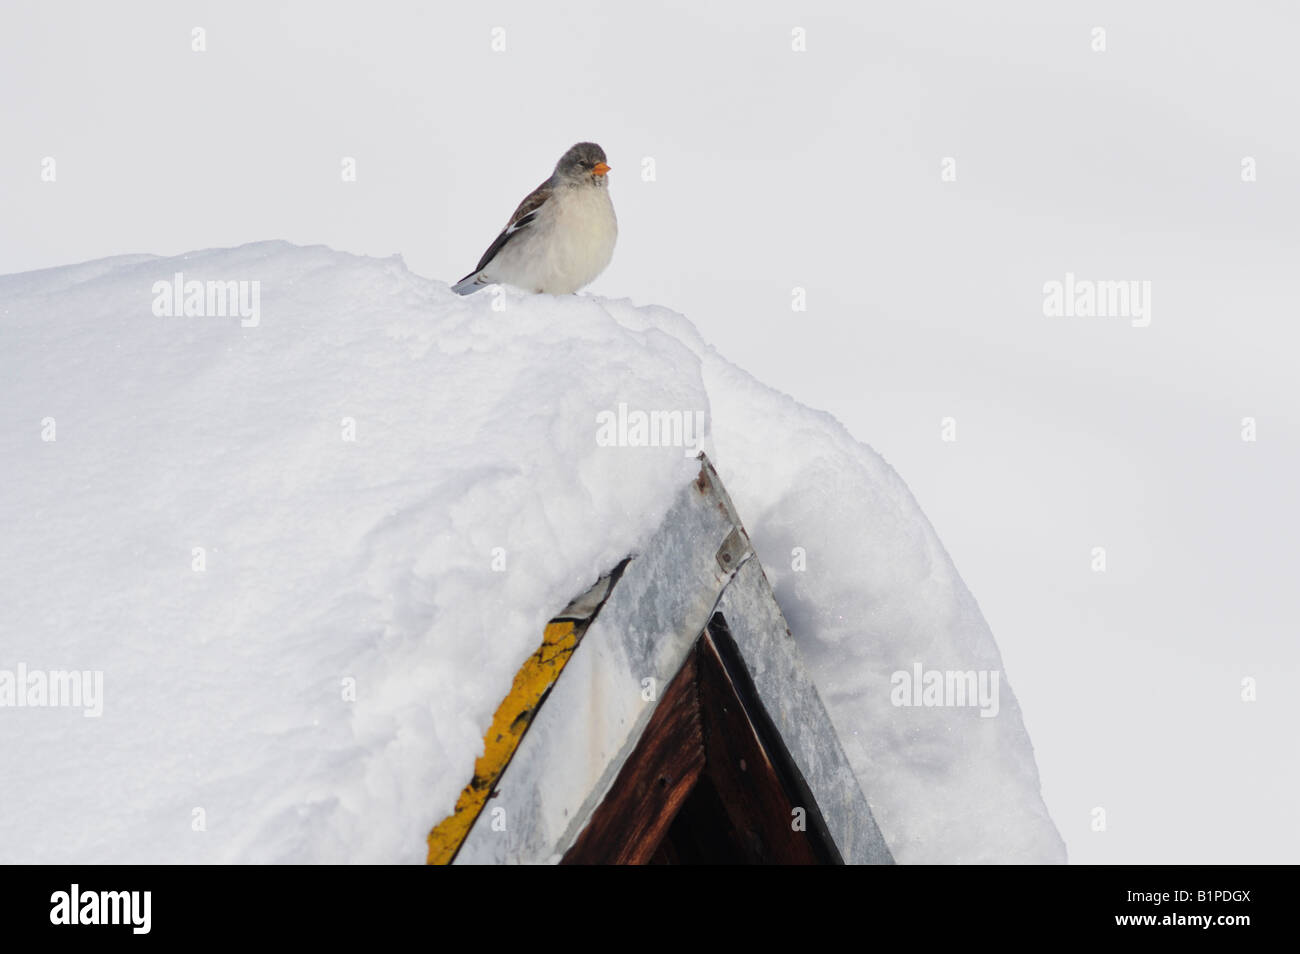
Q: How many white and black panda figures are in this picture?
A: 0